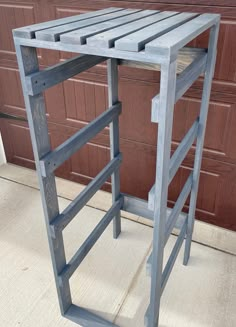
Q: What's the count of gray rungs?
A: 8